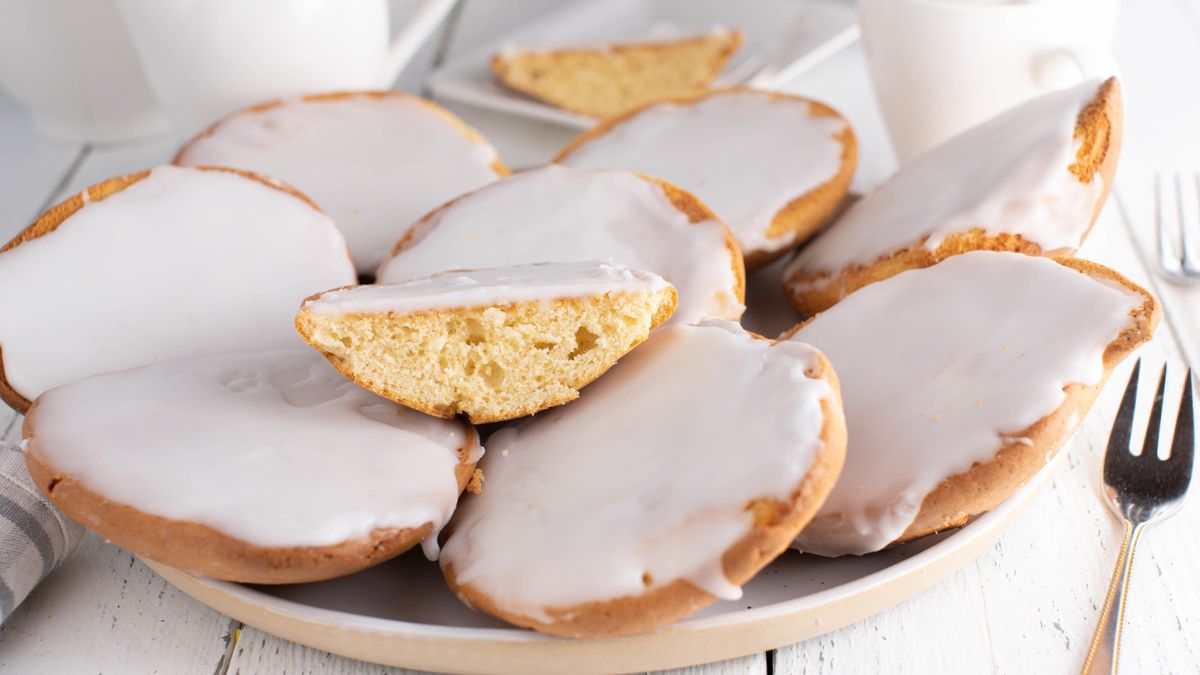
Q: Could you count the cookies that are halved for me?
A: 2